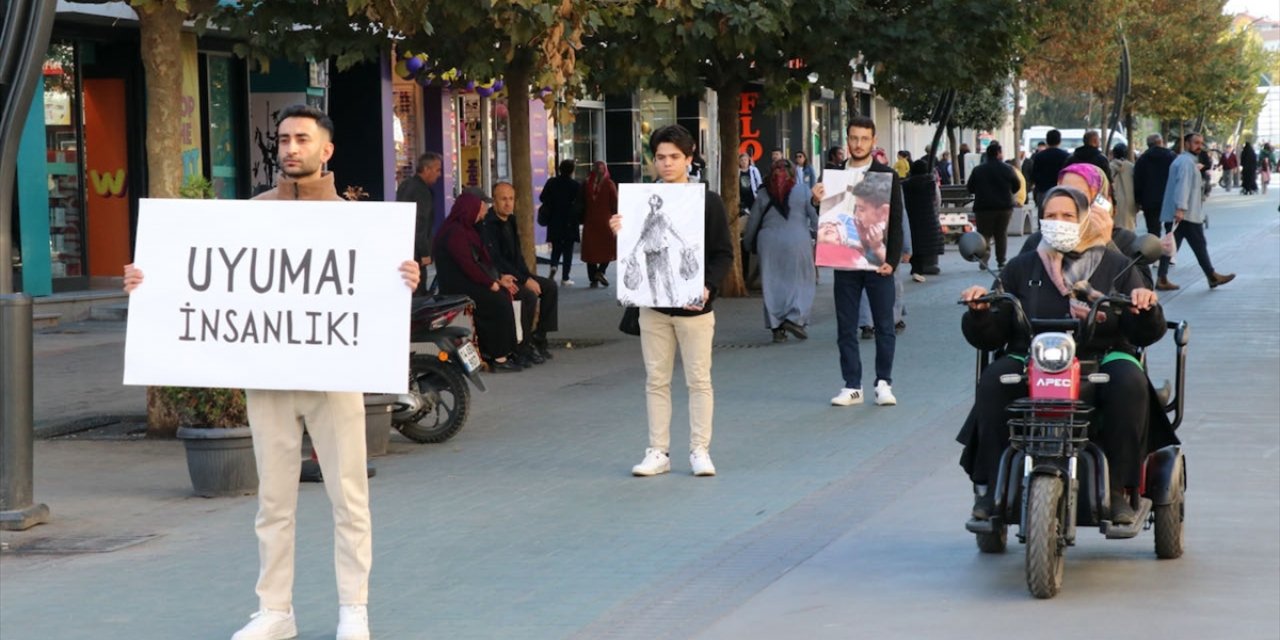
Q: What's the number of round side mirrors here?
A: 2